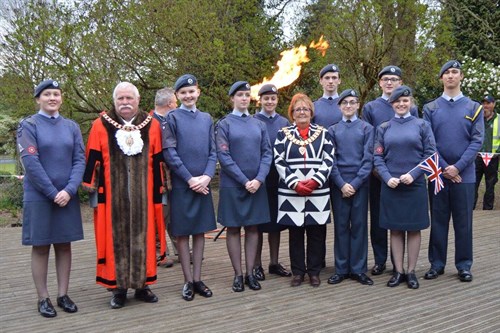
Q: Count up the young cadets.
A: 9